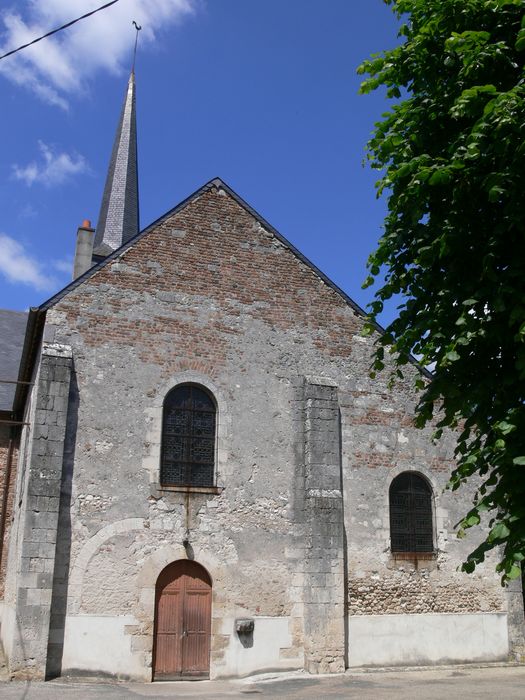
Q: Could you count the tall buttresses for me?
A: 2